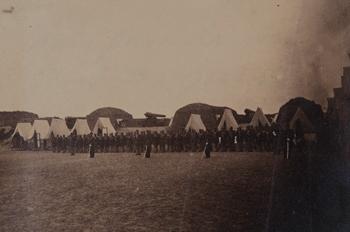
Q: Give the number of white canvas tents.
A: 9